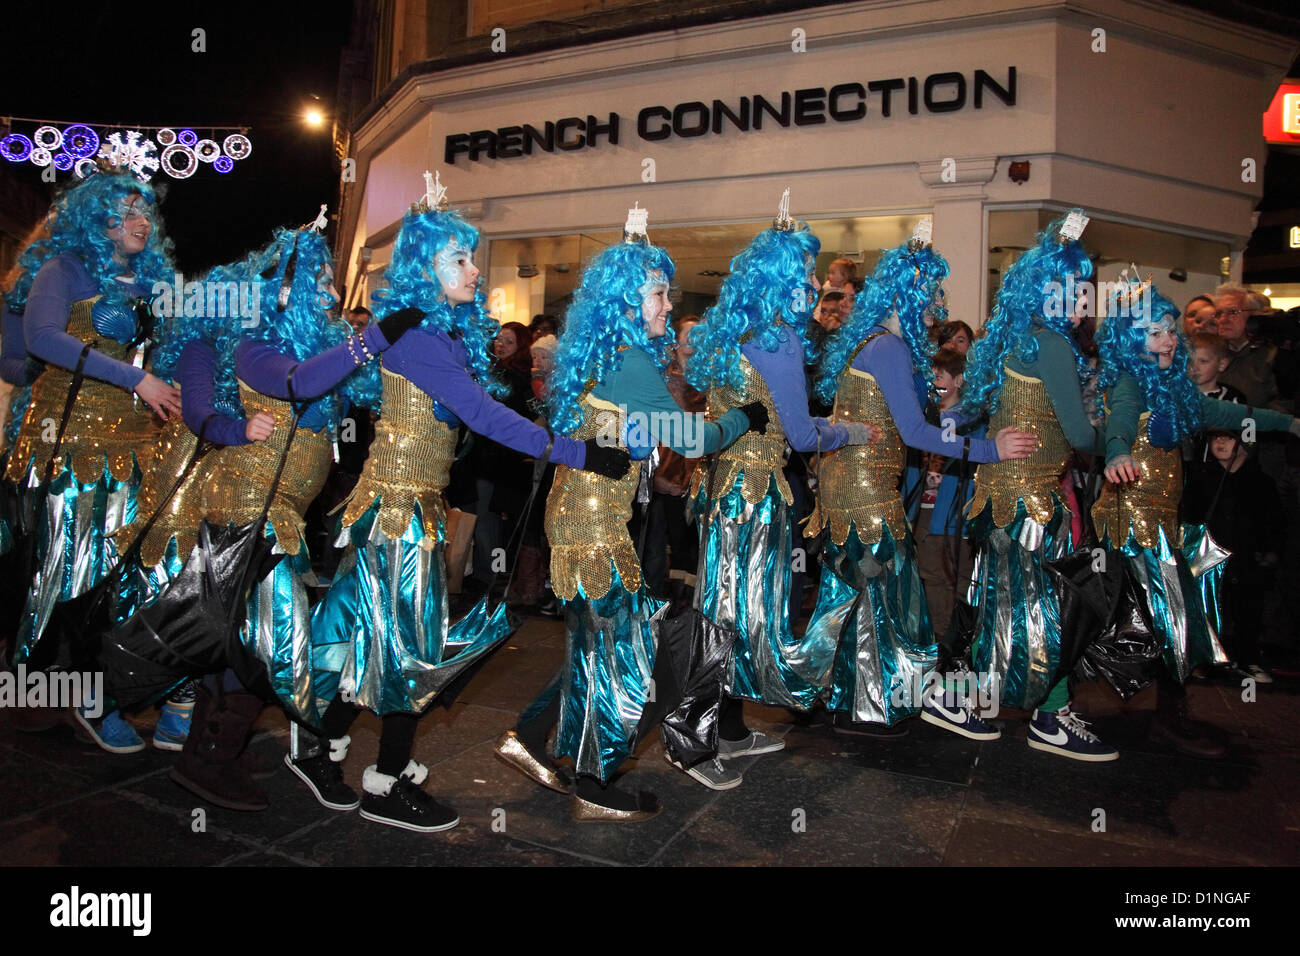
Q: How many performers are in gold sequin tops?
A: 9